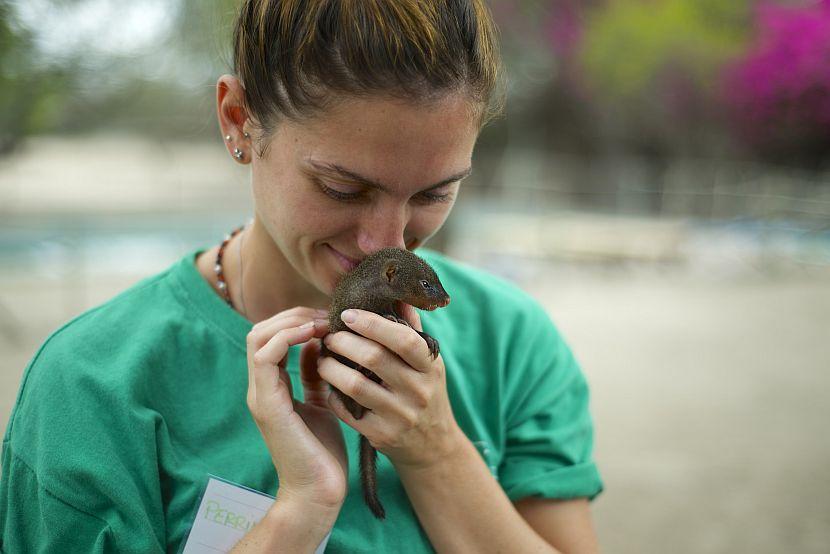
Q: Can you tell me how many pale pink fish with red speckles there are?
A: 0